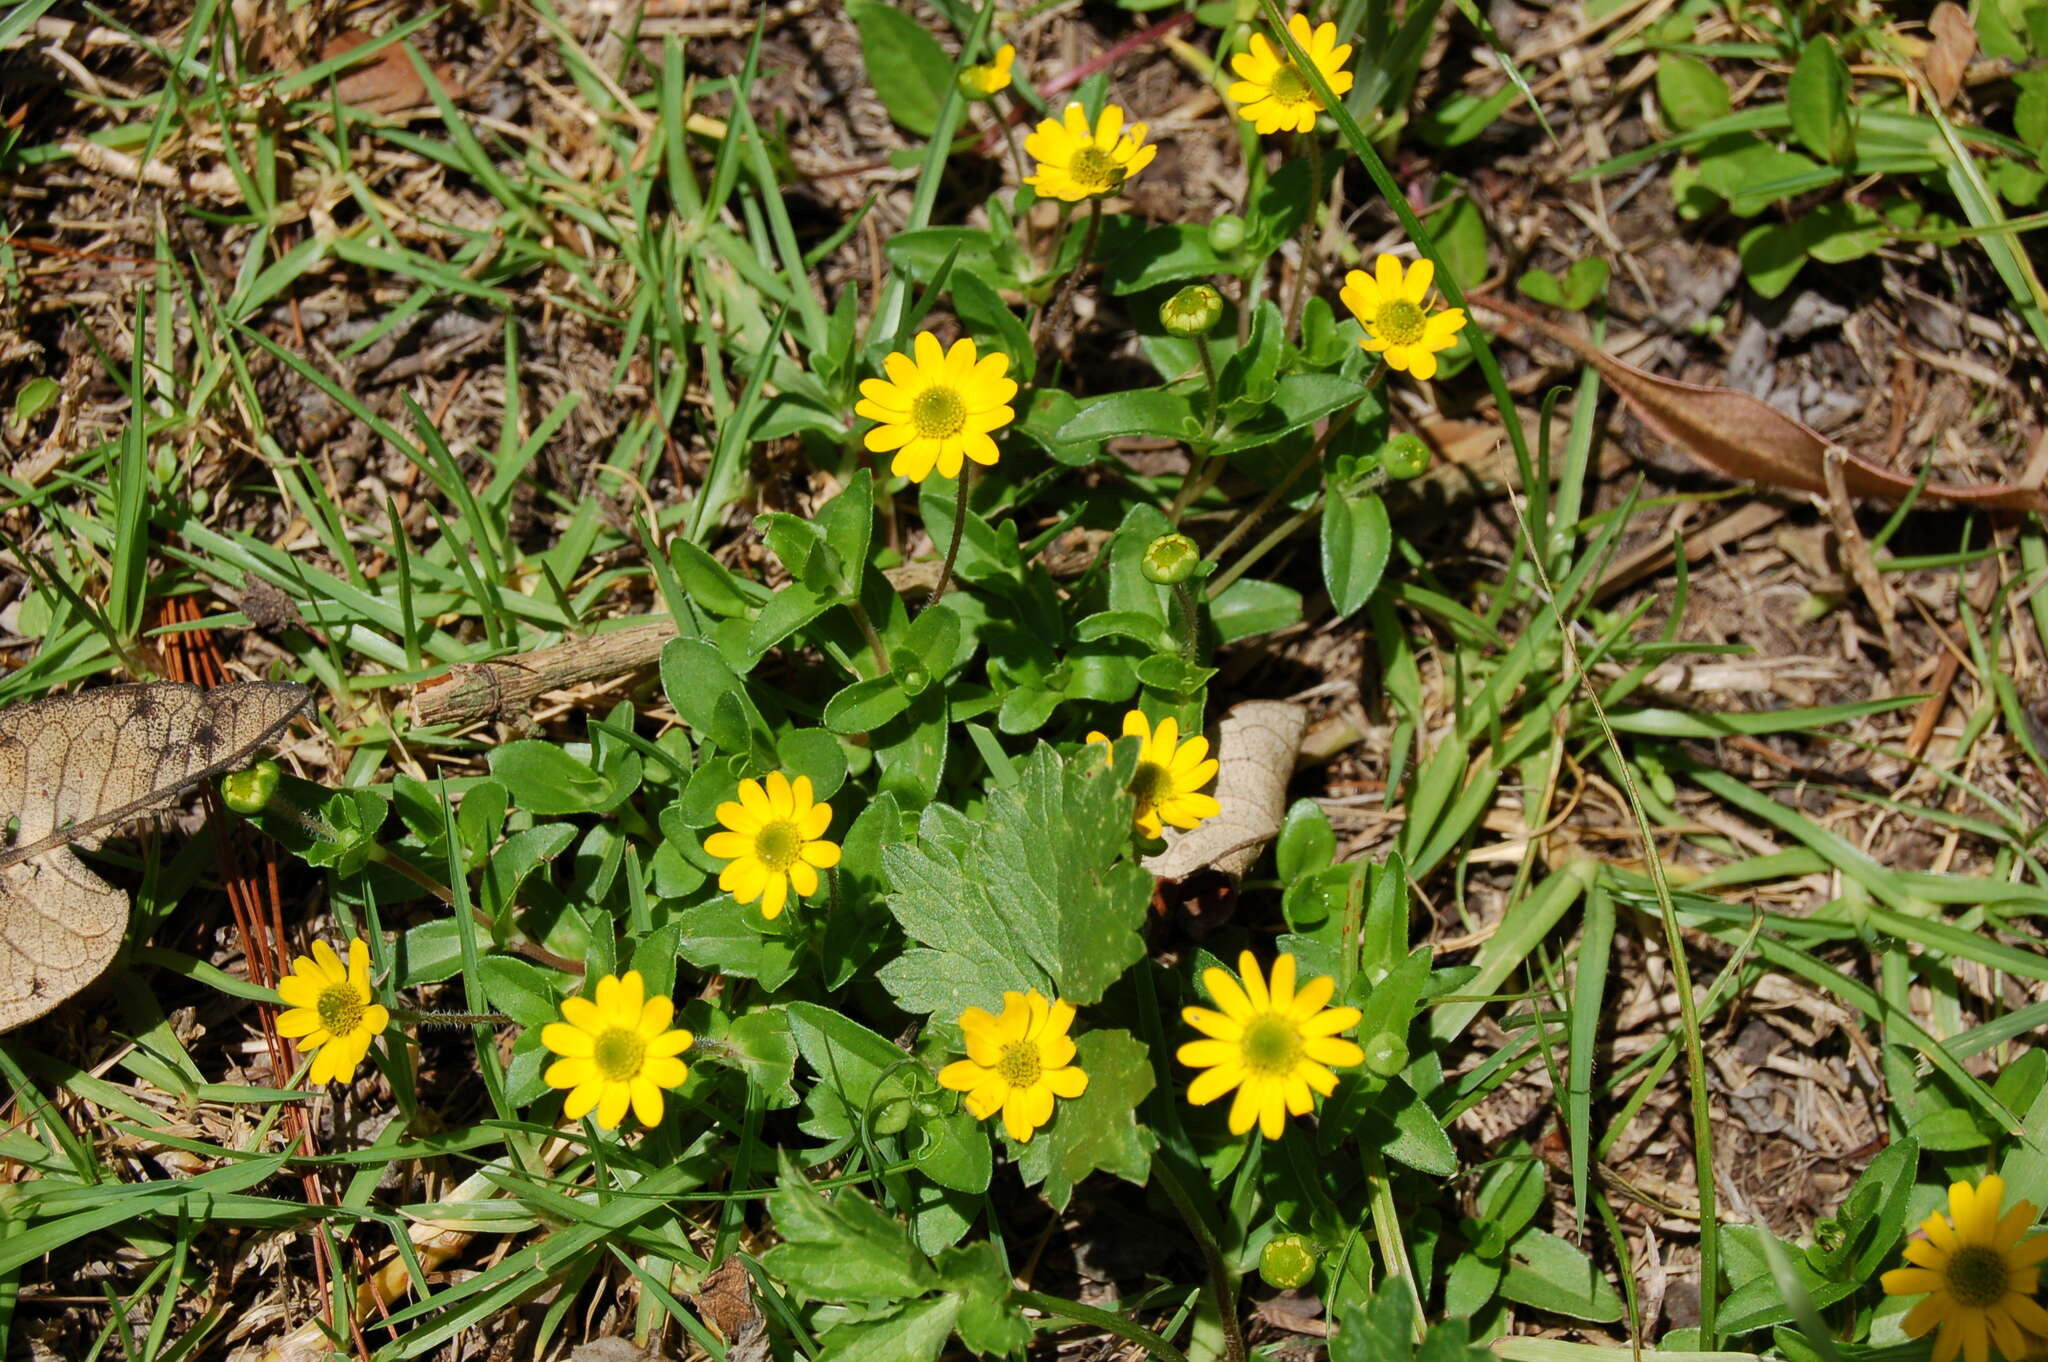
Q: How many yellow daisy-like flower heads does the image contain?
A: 12